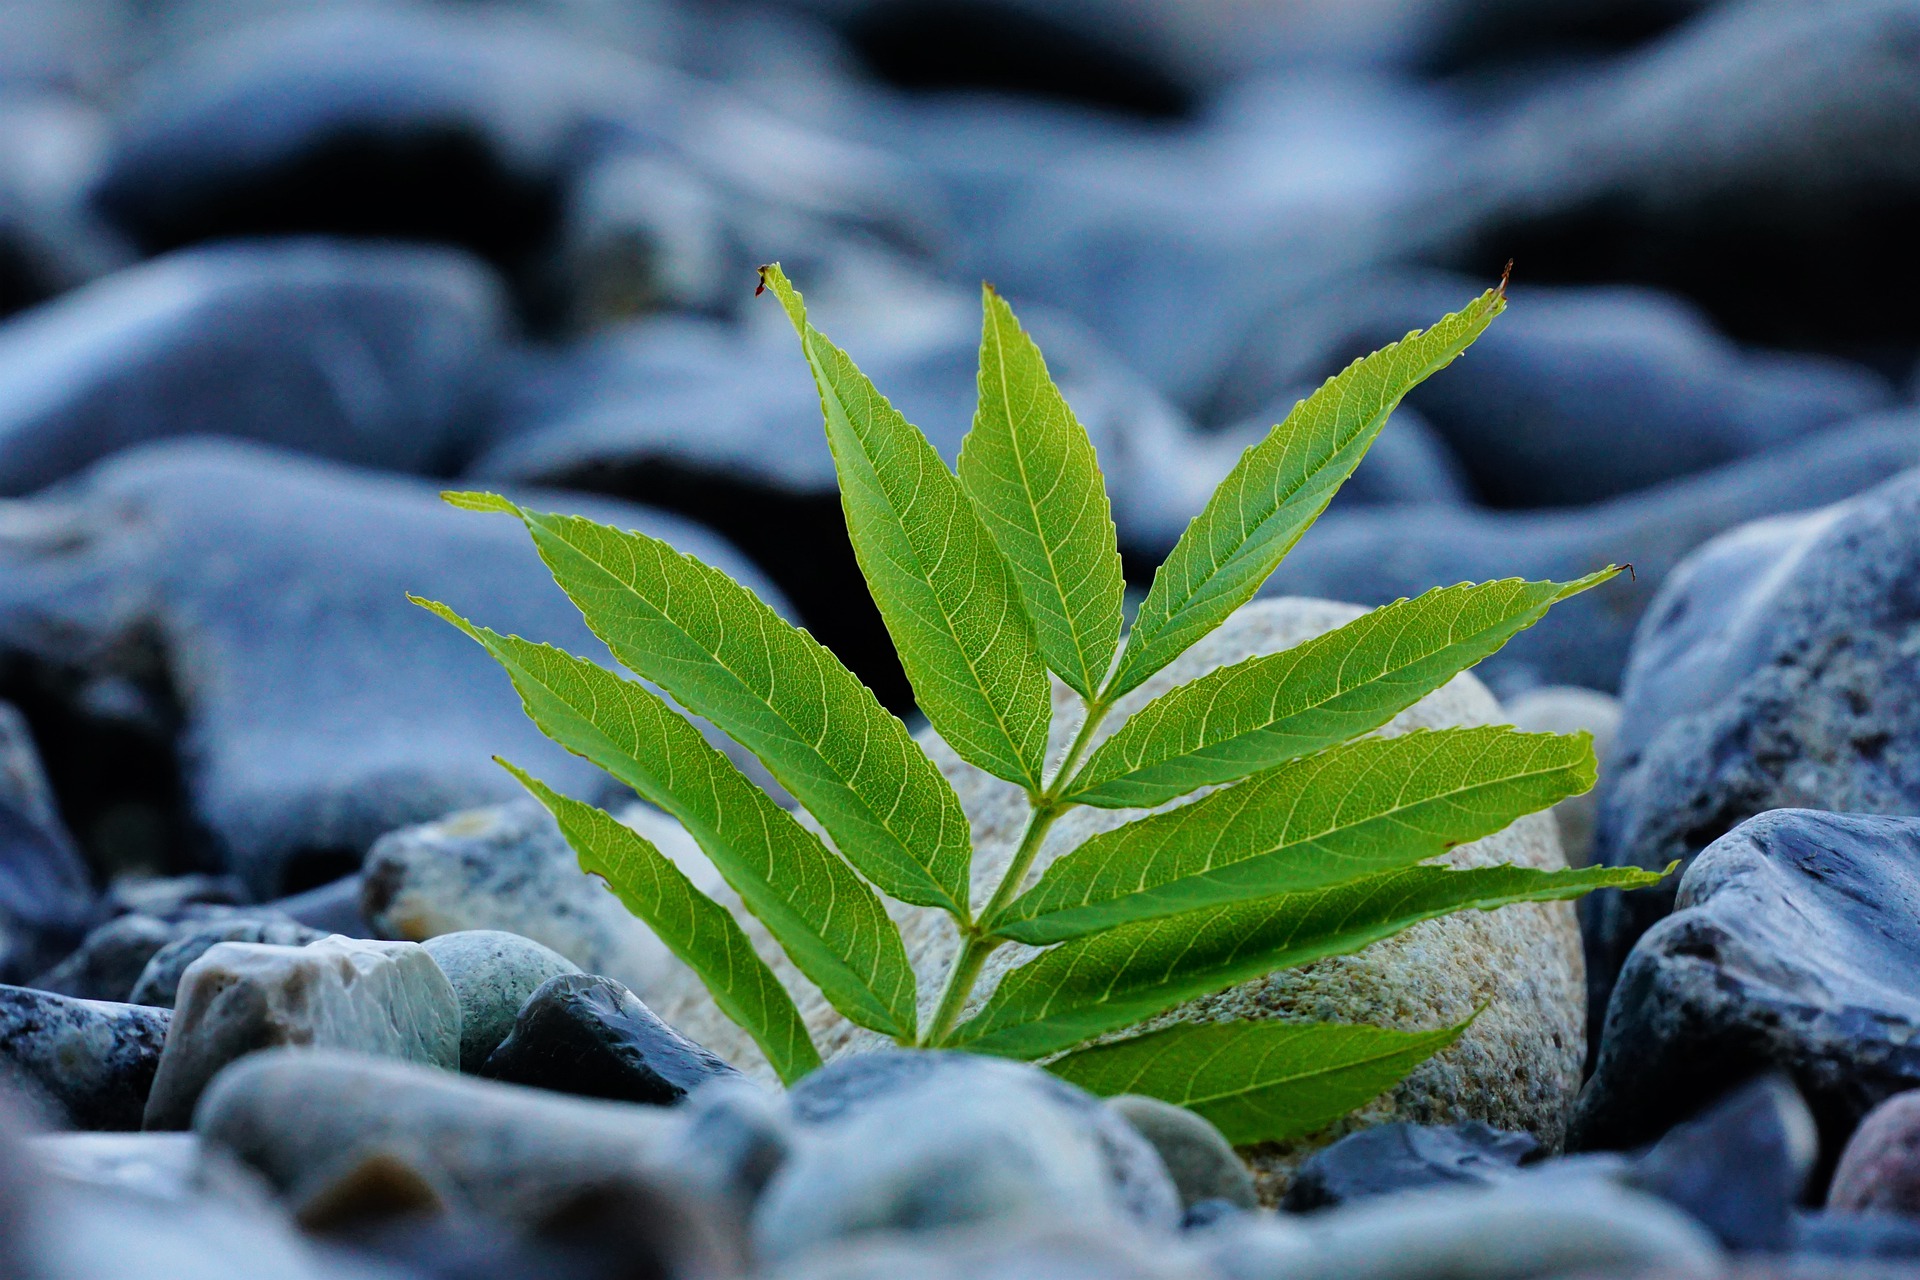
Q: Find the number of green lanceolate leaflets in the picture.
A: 10